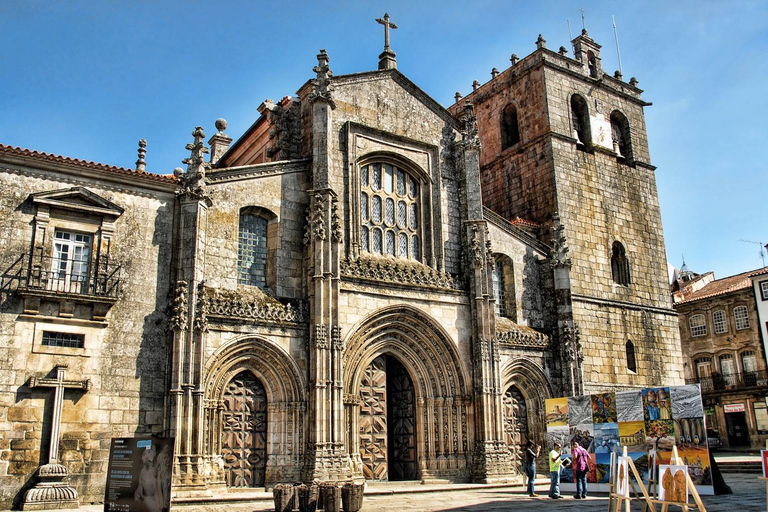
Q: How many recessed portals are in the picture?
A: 3